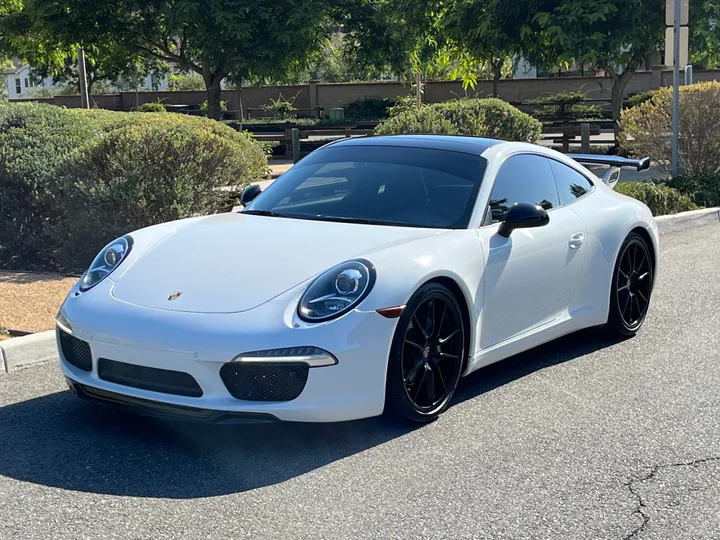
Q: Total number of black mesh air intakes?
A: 3